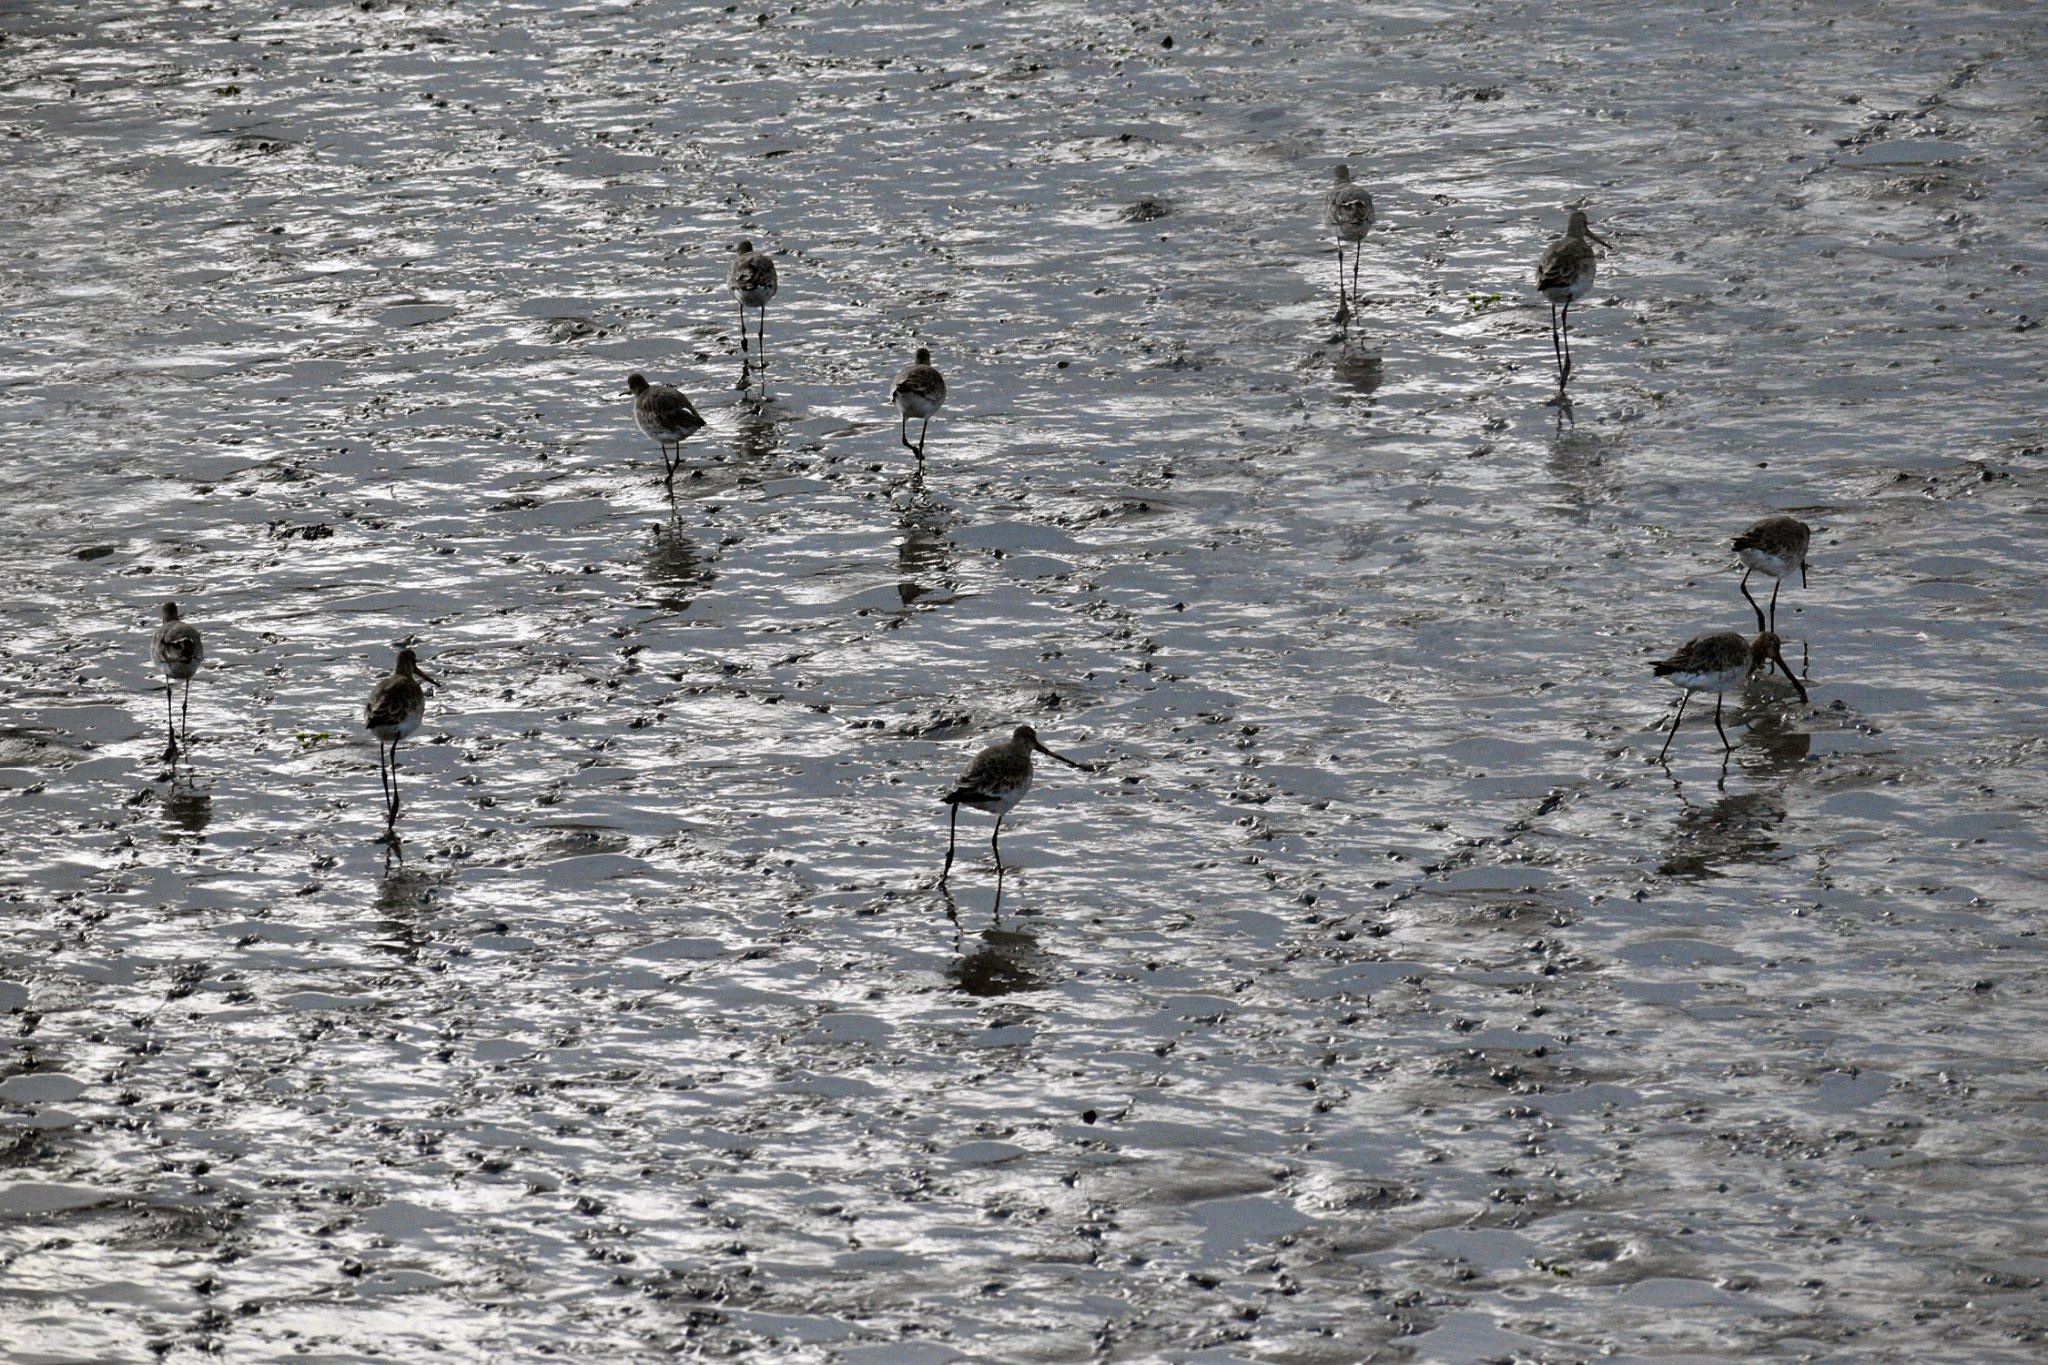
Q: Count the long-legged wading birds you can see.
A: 10